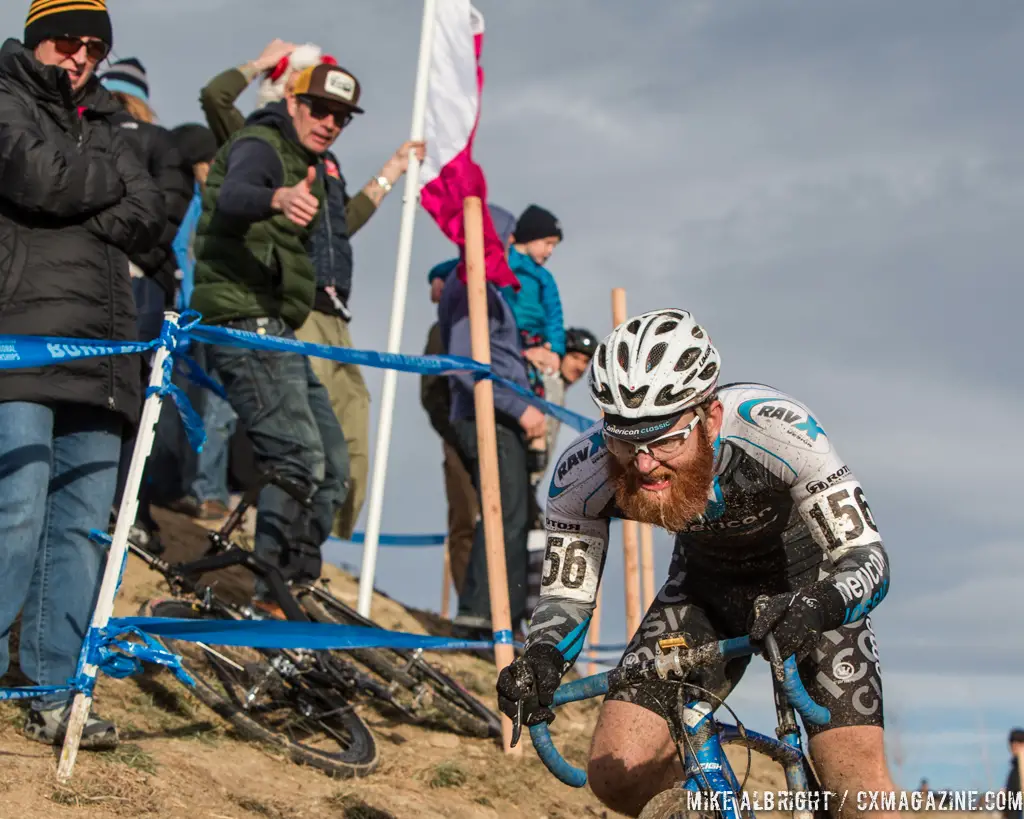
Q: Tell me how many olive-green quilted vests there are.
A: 1